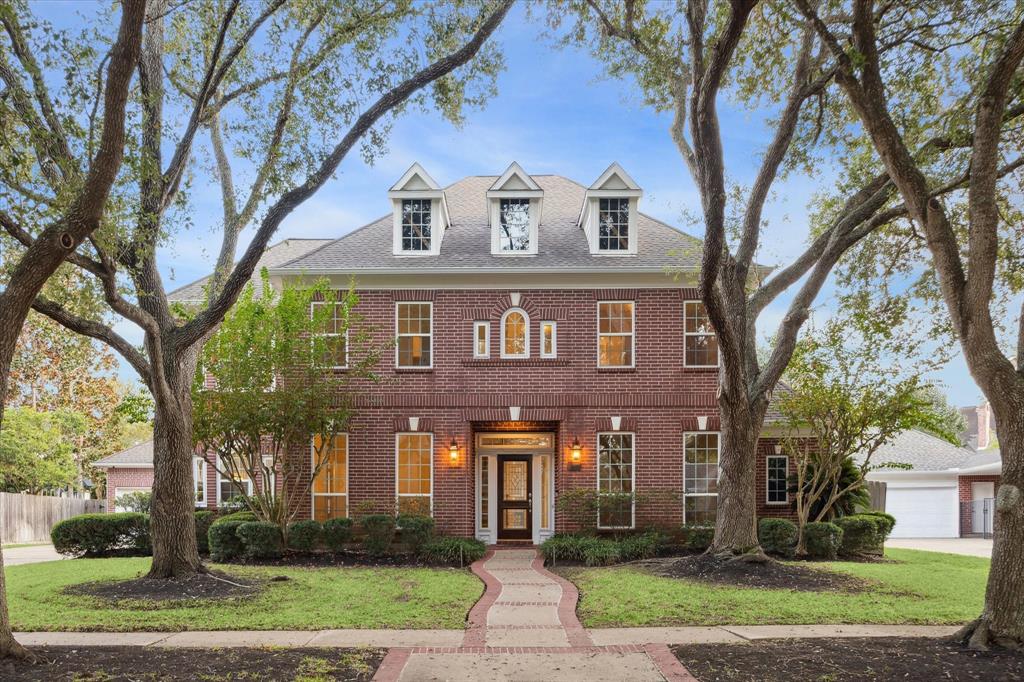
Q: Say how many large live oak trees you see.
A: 4